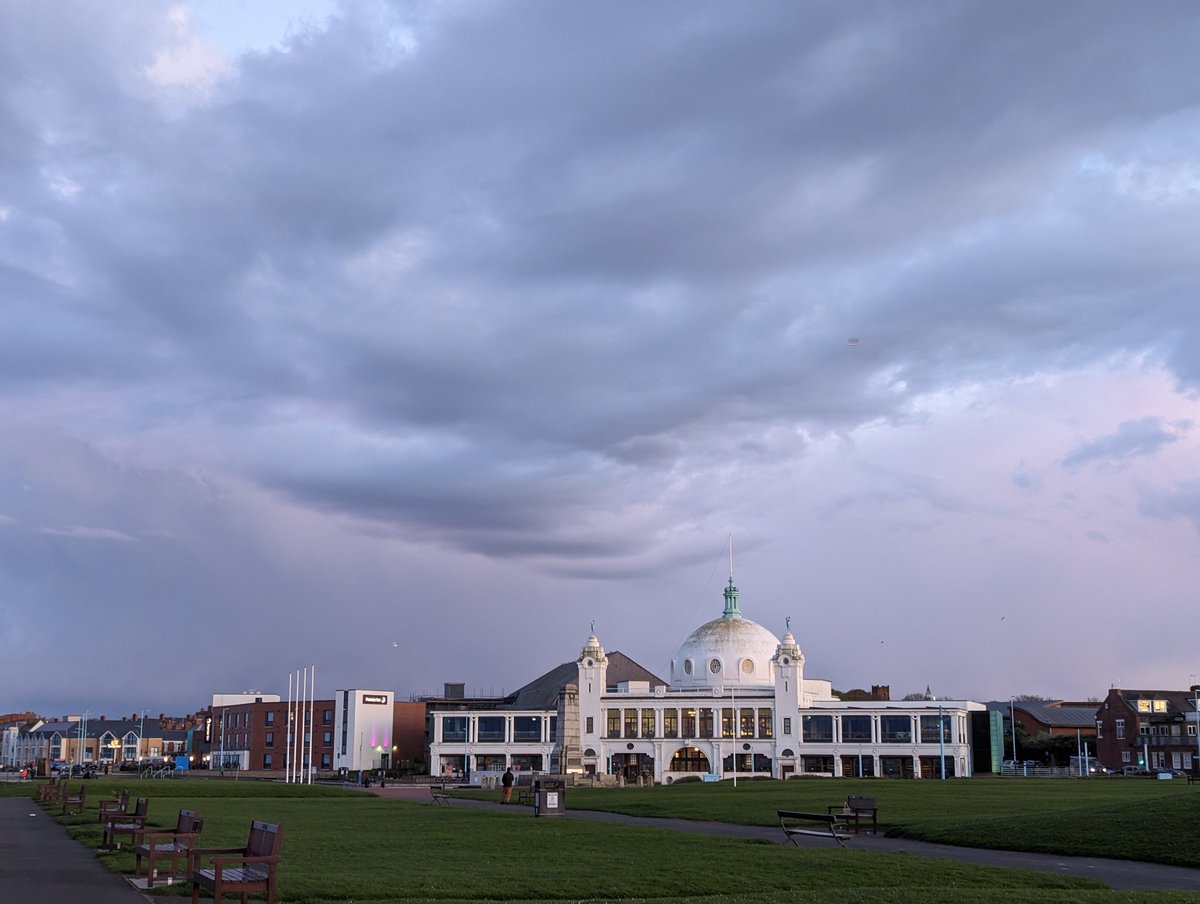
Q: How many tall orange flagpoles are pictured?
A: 0